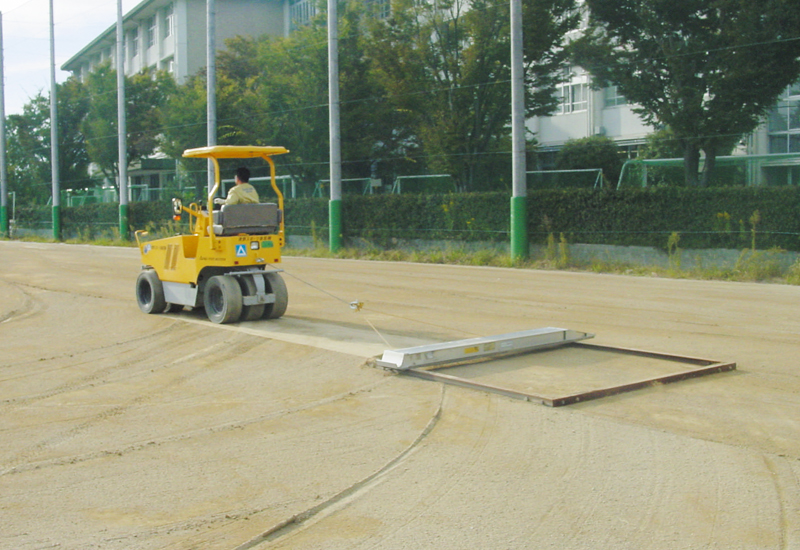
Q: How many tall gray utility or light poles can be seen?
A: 6